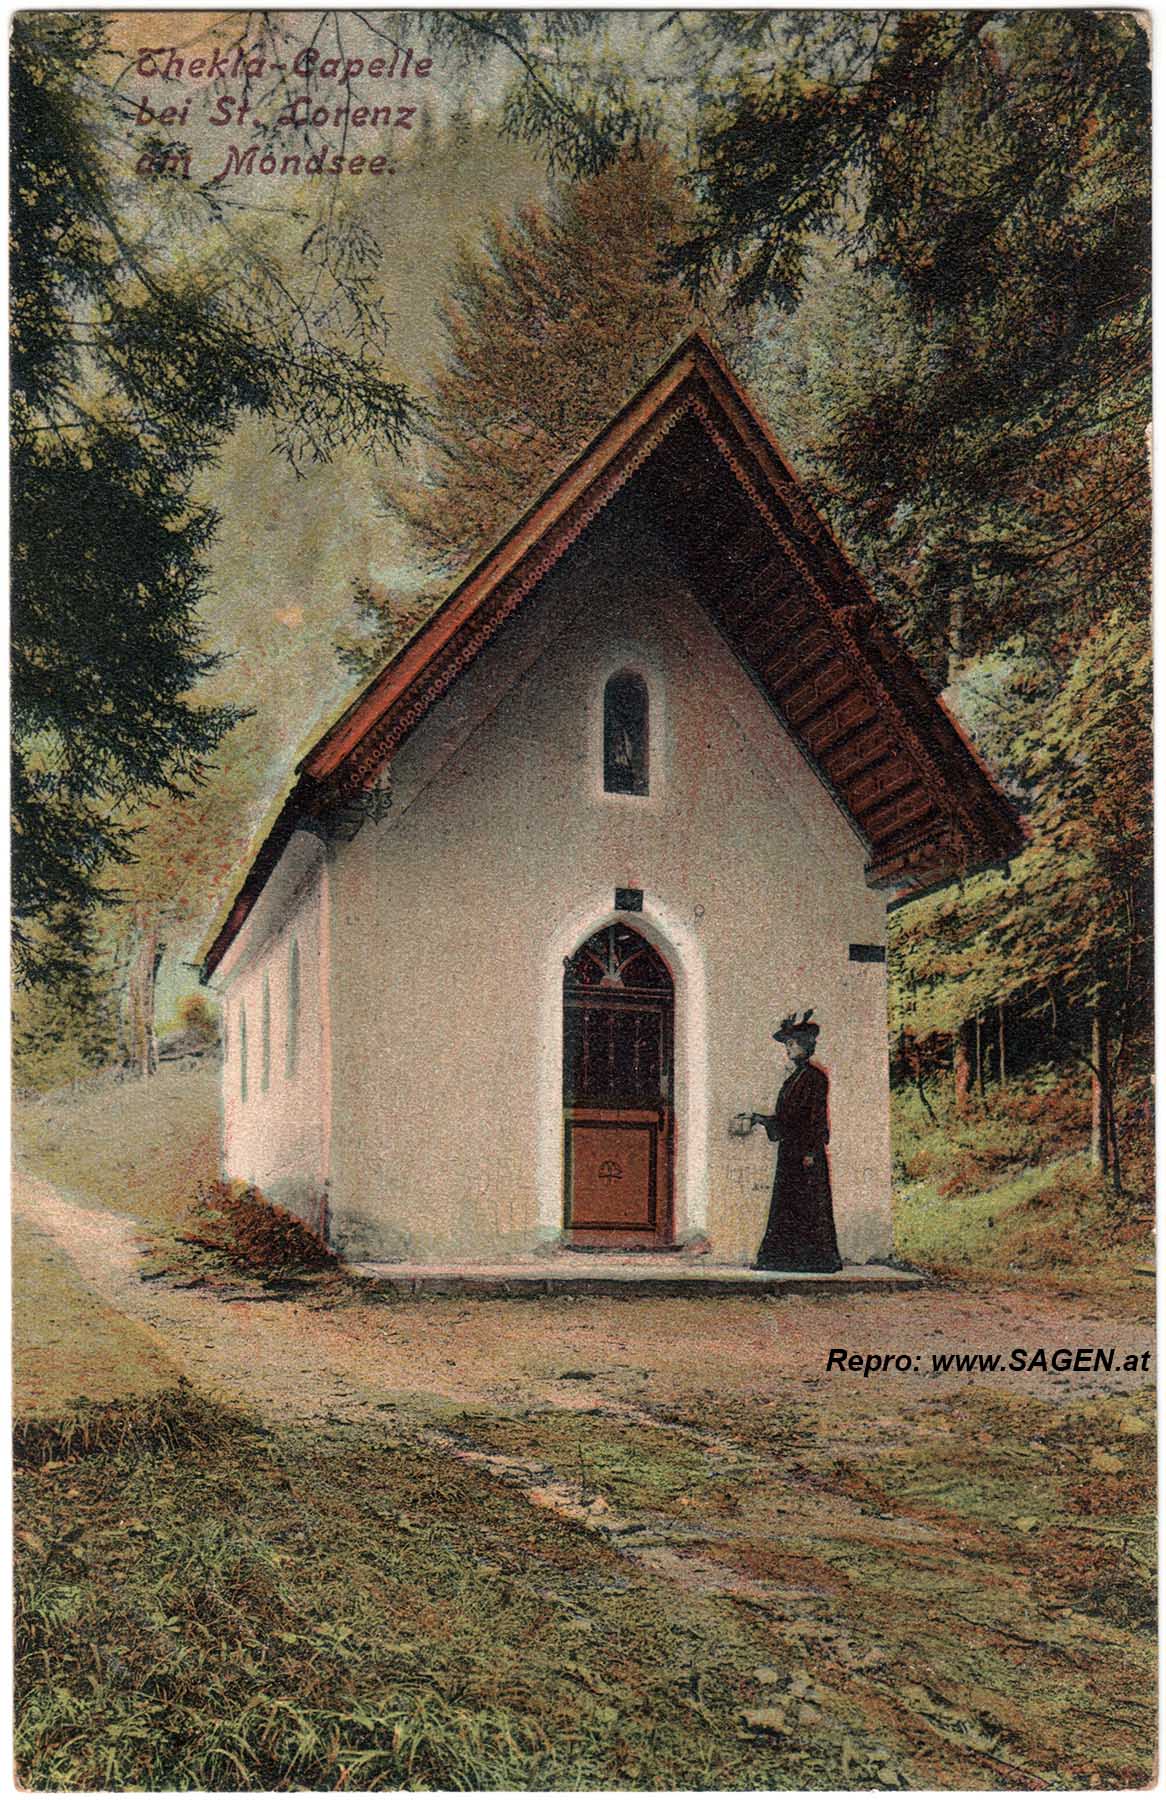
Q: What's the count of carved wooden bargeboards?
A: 2